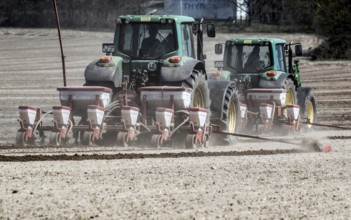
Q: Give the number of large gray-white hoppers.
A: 3